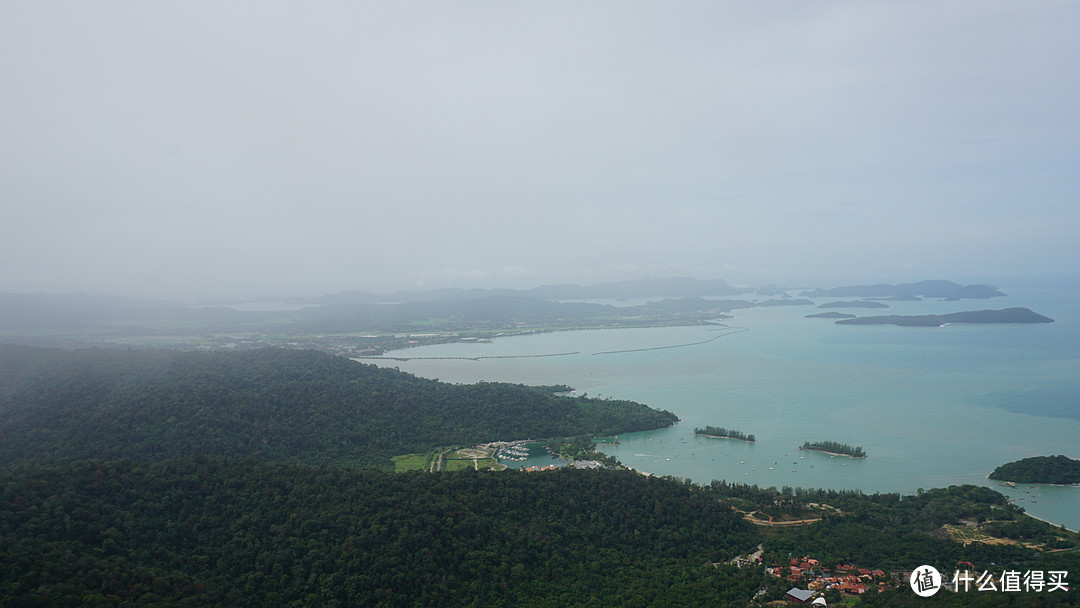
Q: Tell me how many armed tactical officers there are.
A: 0